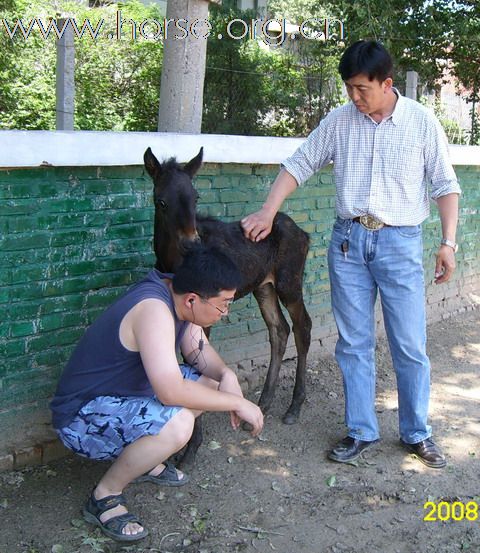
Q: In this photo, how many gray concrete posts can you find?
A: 3